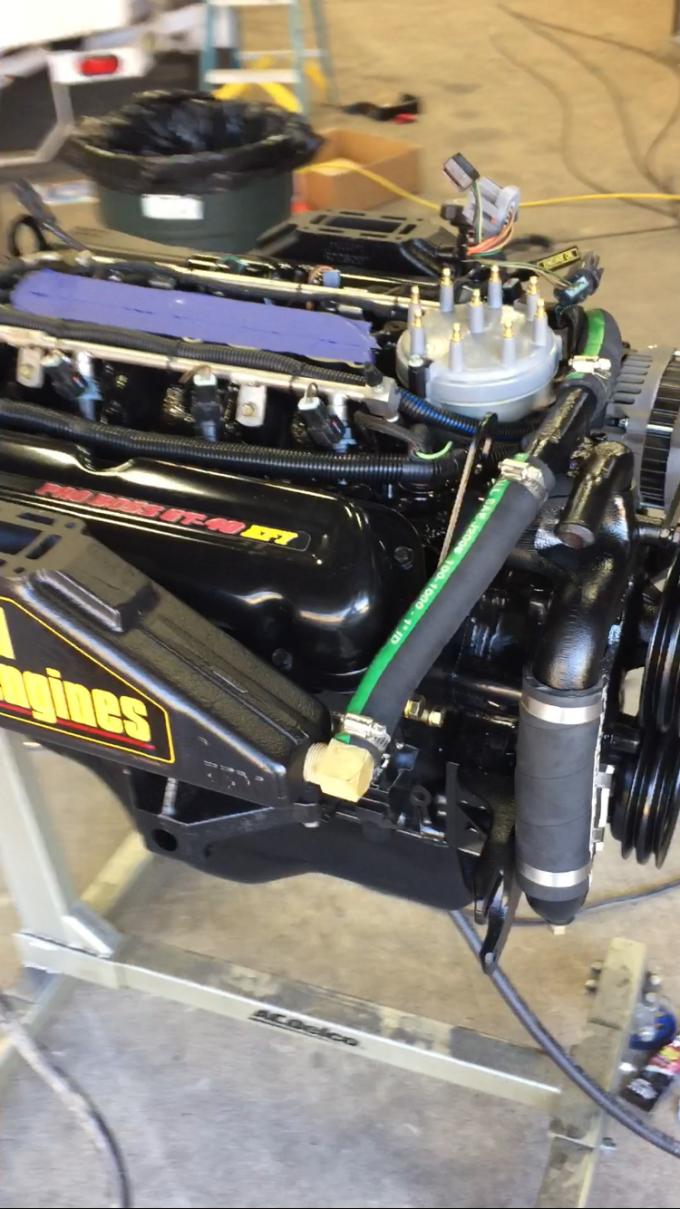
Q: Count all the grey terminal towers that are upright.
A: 9